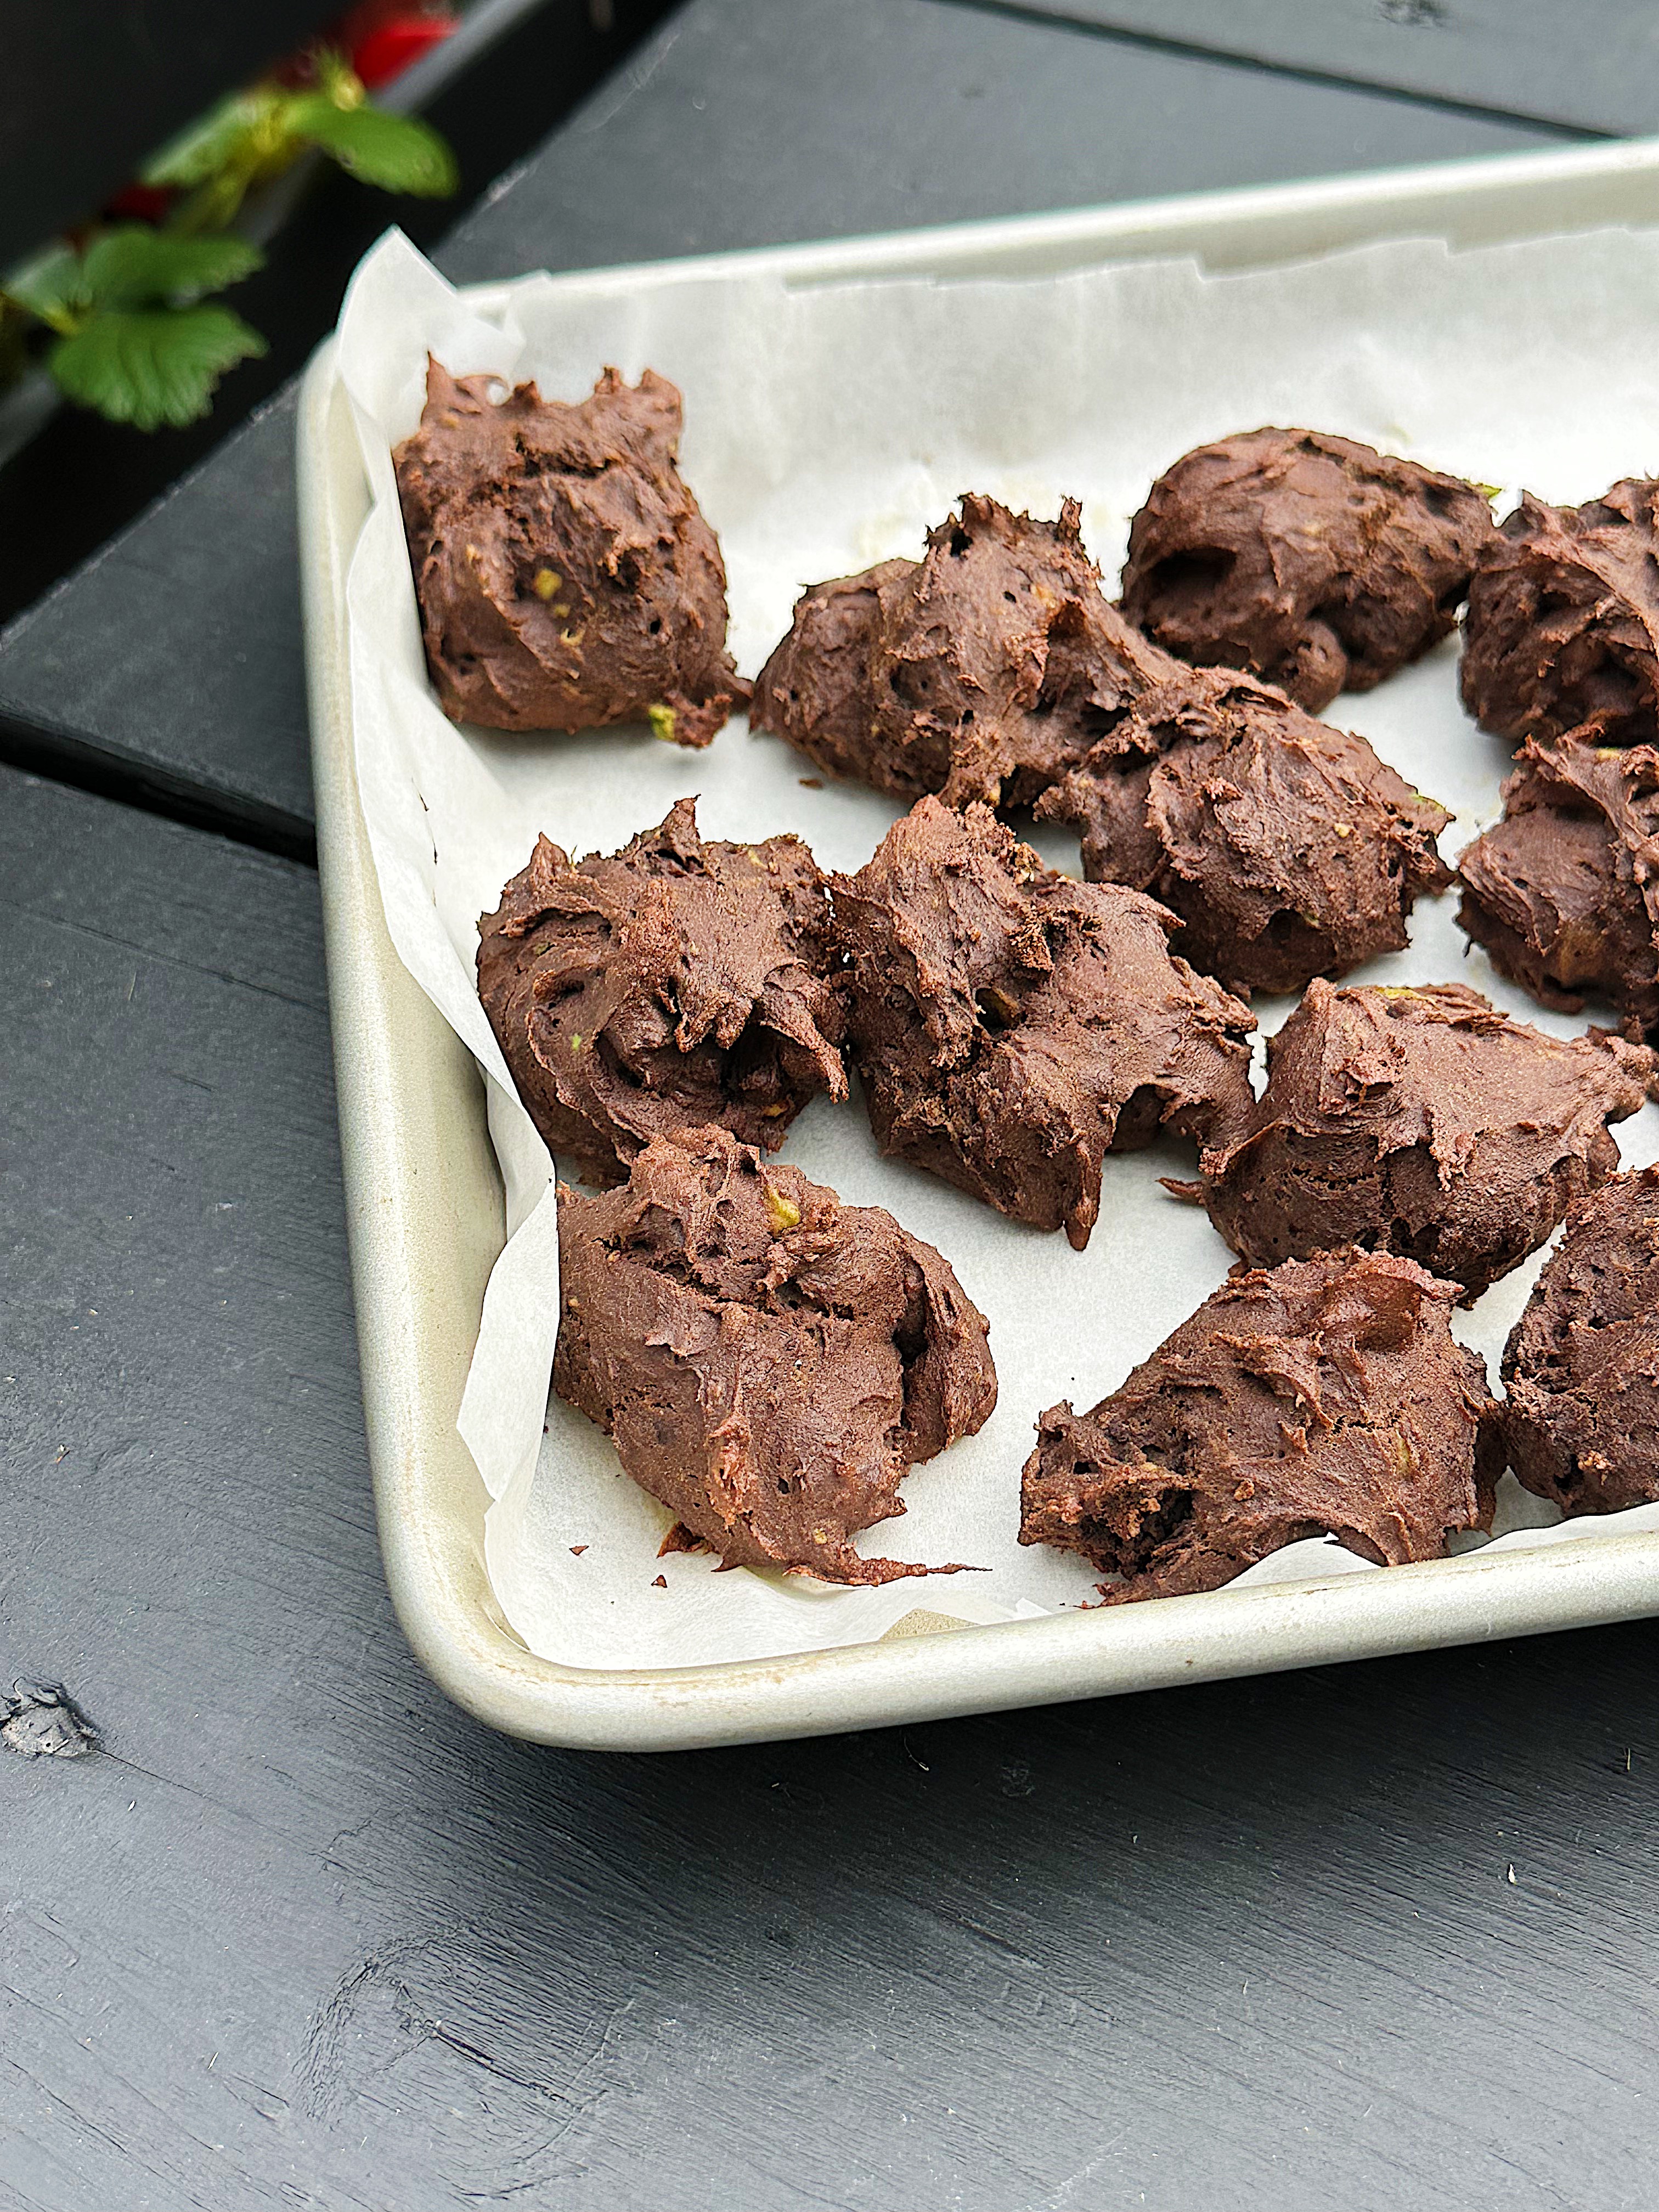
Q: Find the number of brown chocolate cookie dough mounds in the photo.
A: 12